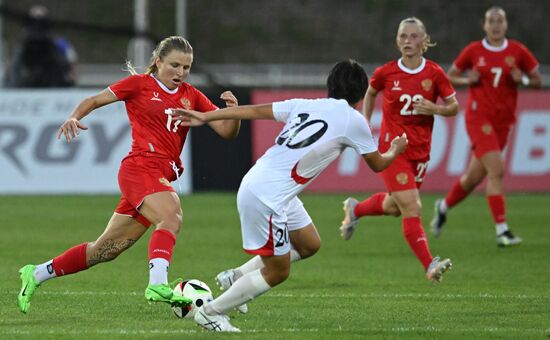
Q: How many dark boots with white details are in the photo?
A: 2